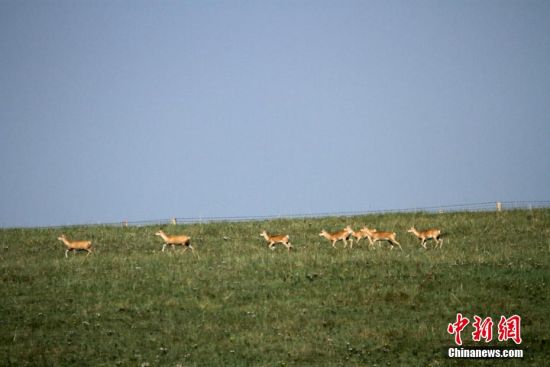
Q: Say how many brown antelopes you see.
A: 7